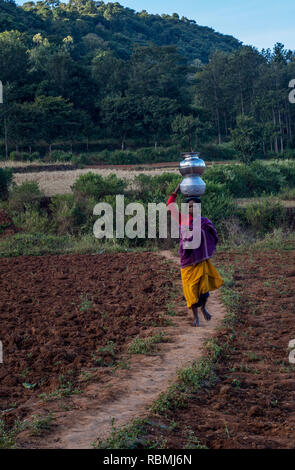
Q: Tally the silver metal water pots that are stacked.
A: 2